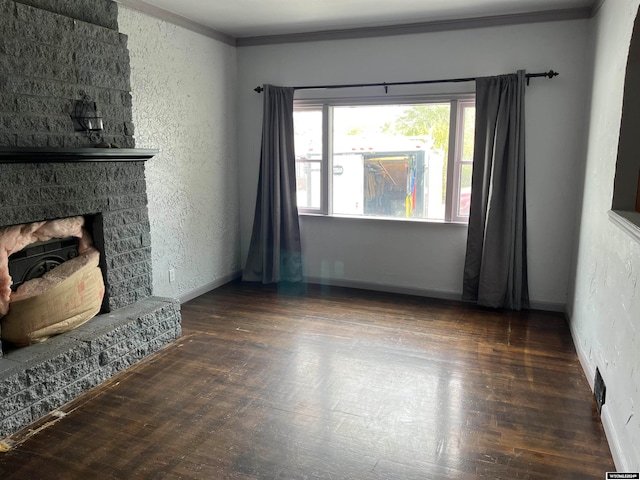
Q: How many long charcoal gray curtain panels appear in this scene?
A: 2